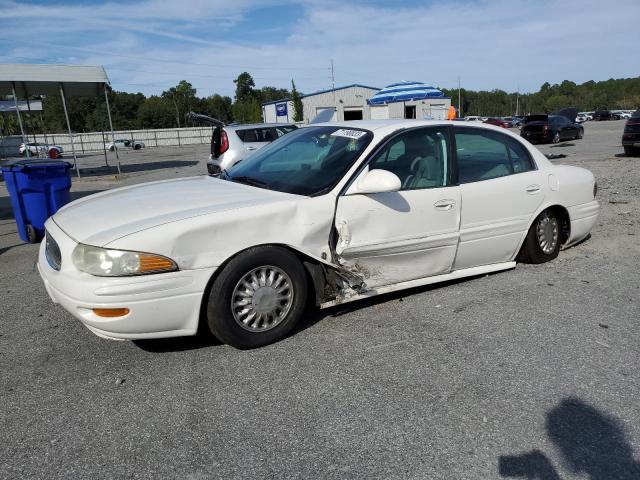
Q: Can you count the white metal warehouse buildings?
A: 1